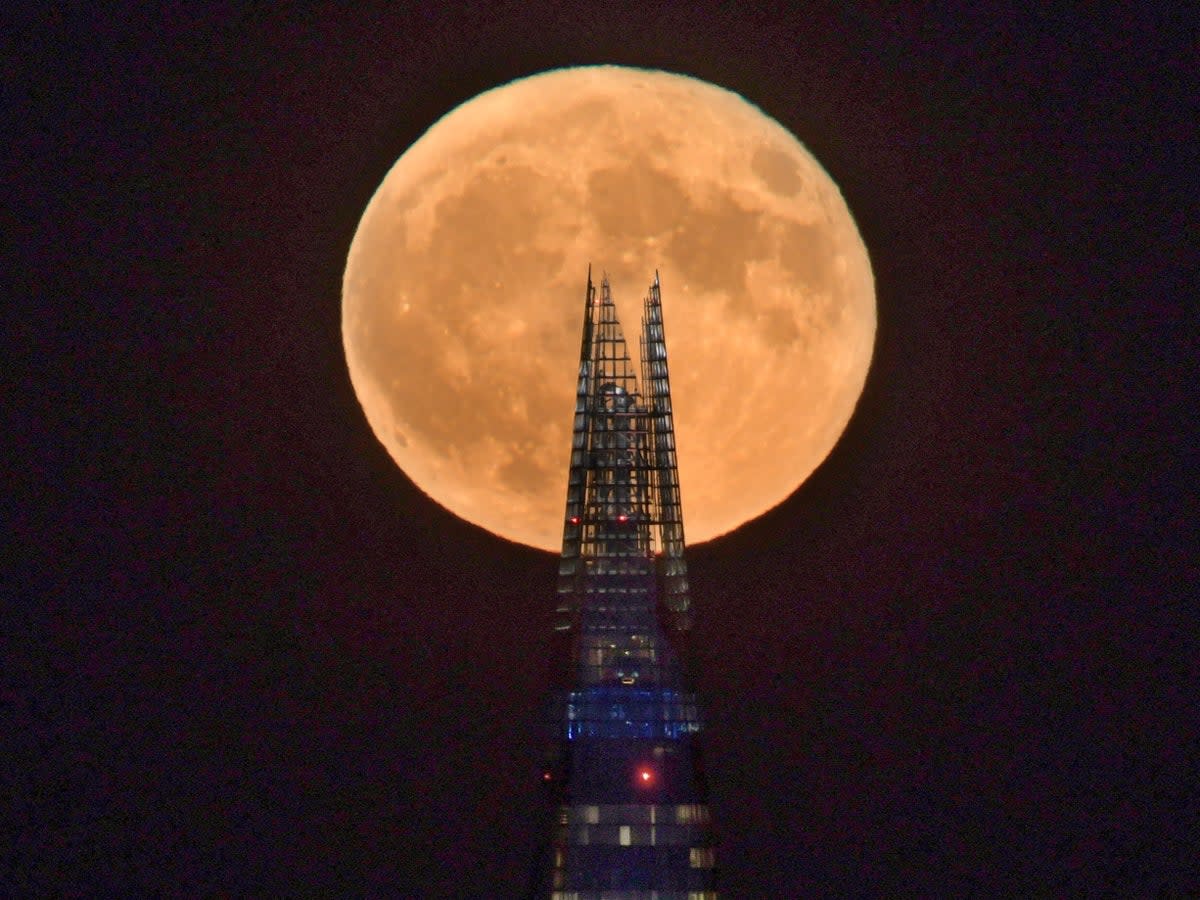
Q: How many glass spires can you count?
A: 3